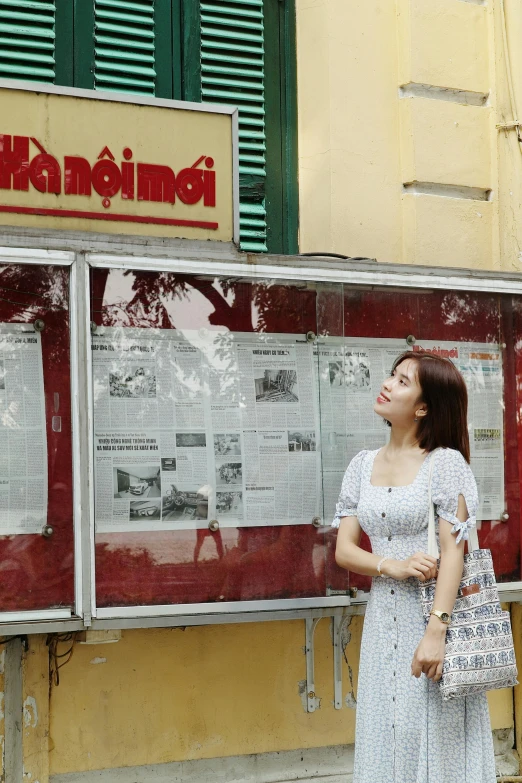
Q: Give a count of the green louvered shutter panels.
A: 3